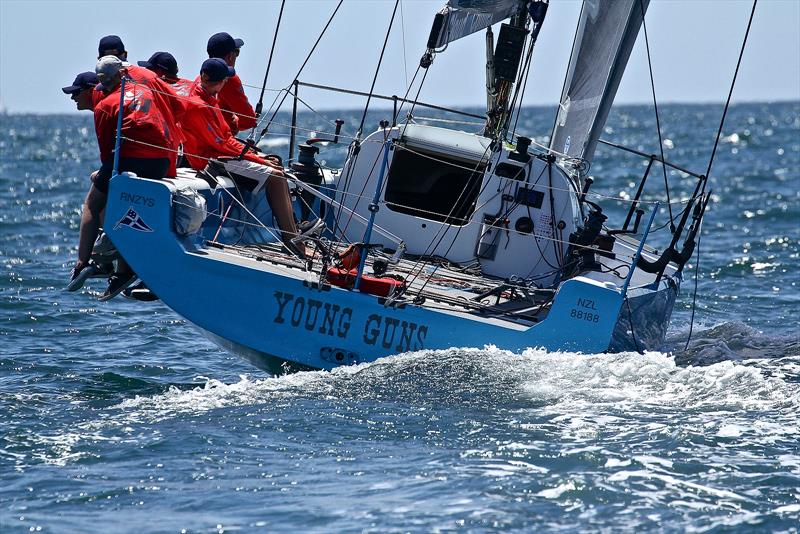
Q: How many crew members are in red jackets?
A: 6